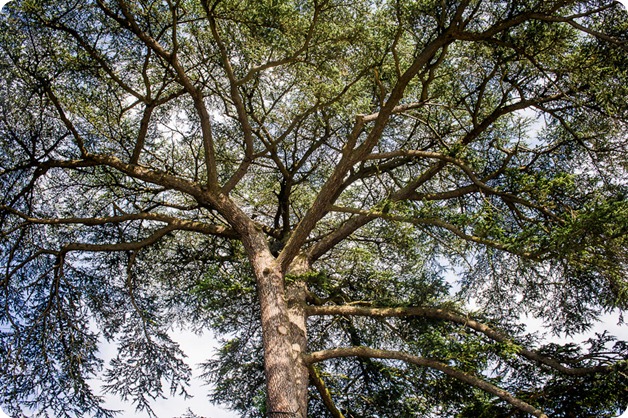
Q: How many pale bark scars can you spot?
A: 2